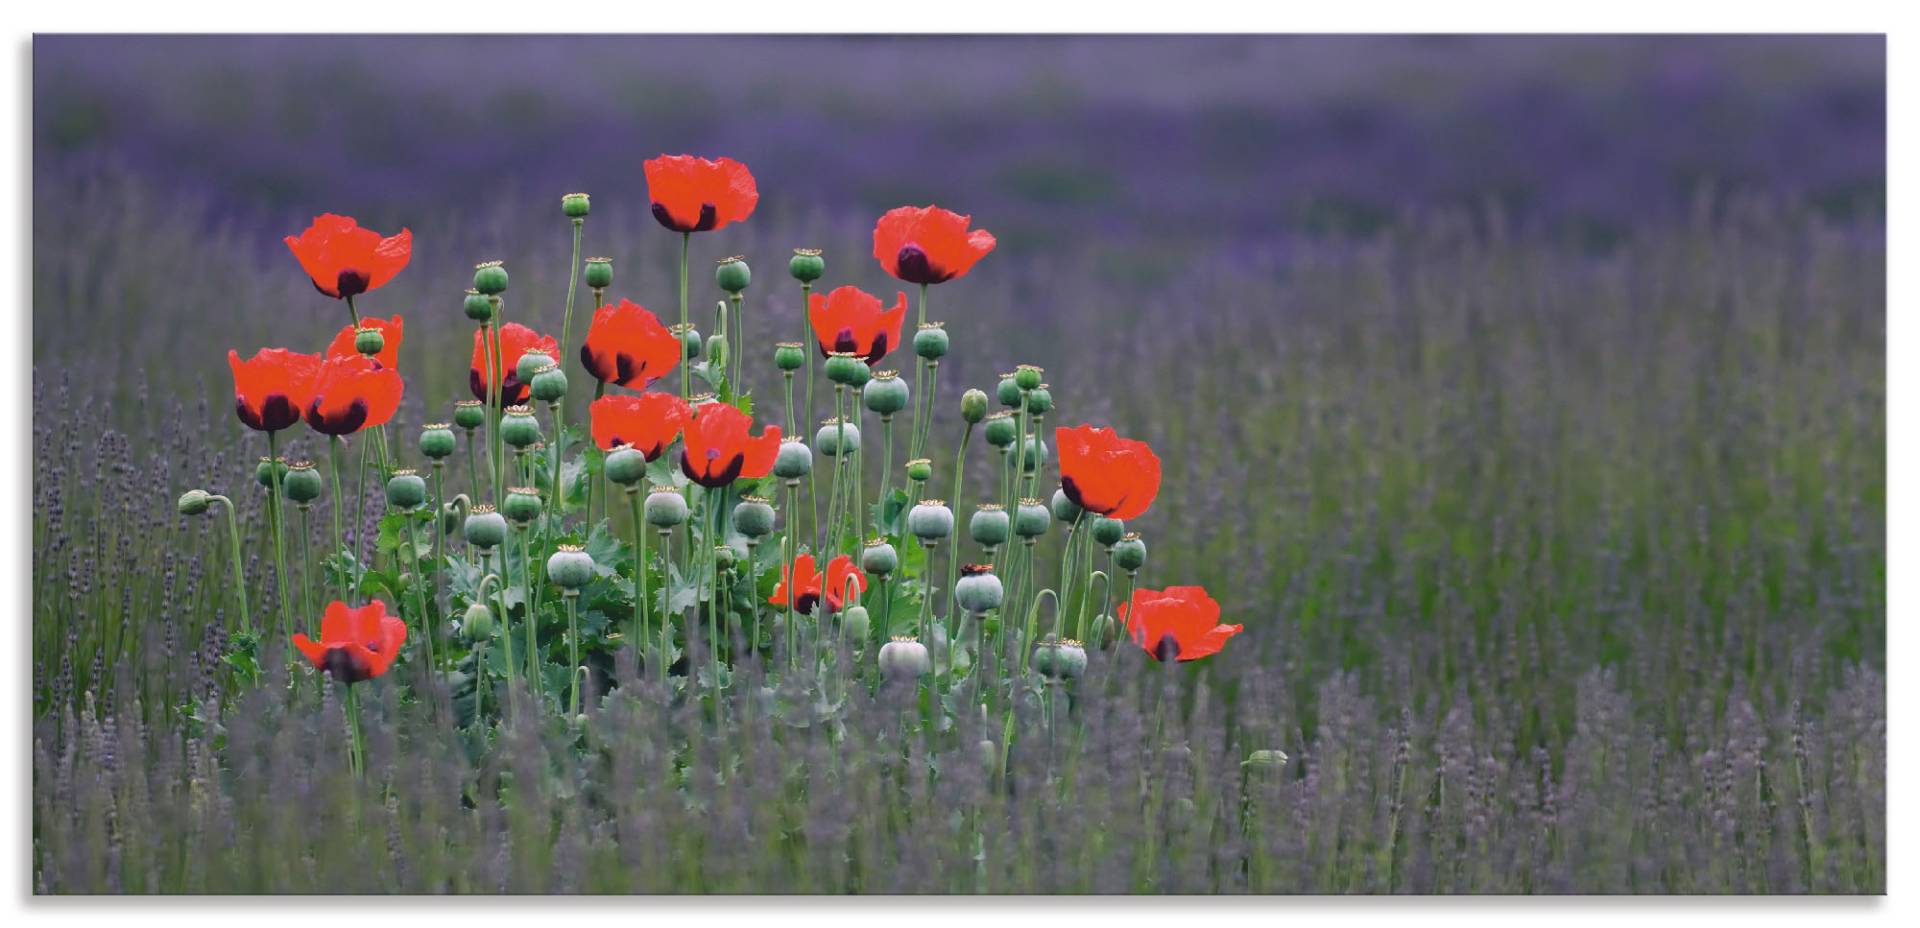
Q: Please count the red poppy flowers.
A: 15